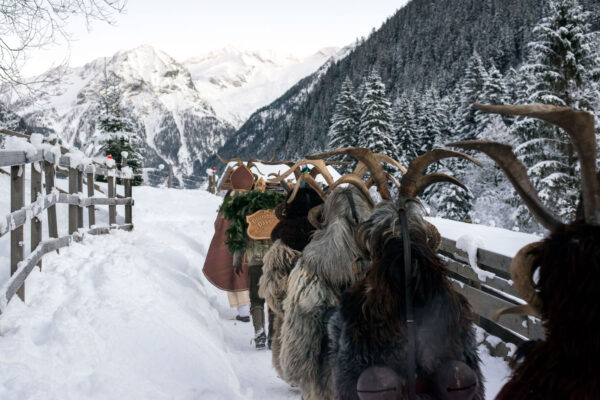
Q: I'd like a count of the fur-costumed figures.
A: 4